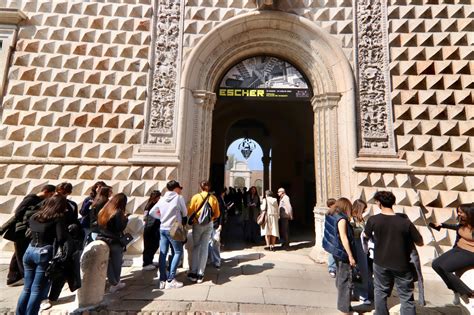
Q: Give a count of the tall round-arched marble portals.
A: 1